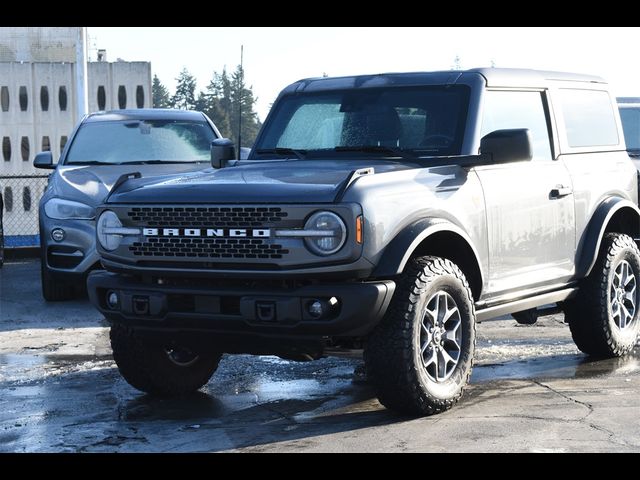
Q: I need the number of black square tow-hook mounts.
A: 2